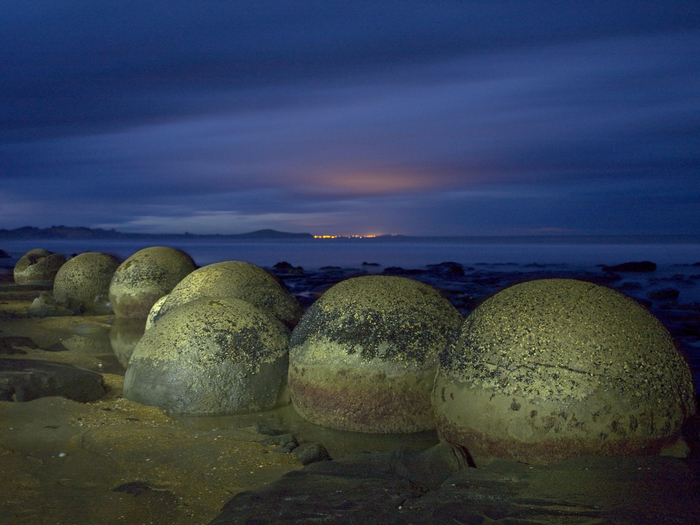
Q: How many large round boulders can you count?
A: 7